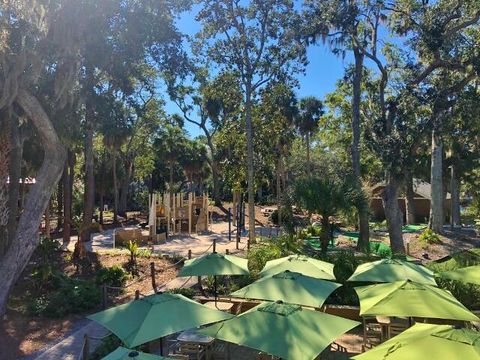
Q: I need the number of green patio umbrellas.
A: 10